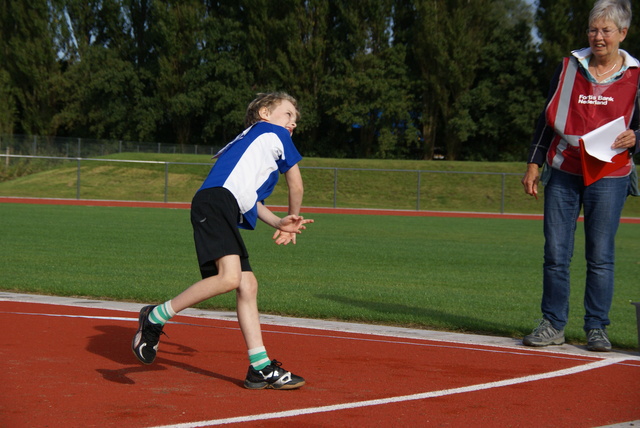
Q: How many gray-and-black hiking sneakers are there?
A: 2